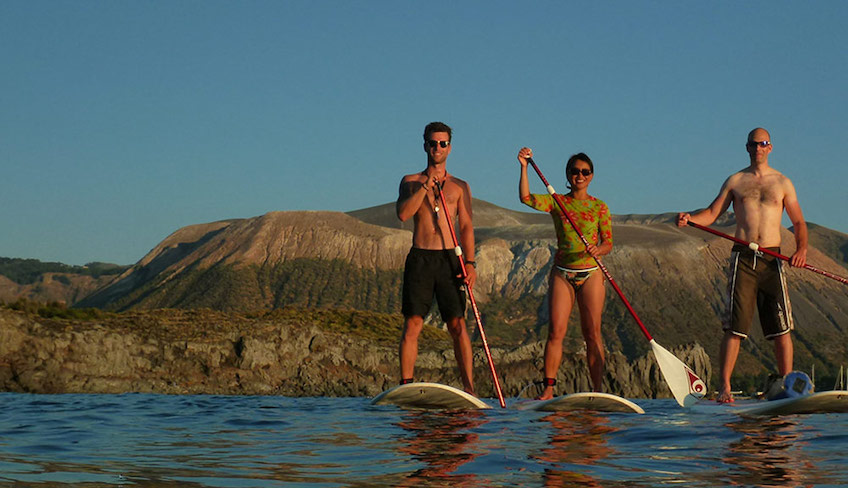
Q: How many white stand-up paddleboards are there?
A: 3